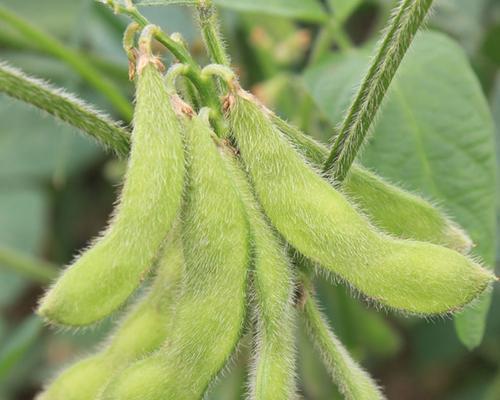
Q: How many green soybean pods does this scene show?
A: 7